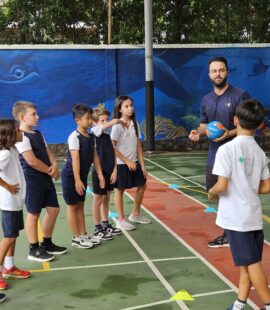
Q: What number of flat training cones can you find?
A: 5